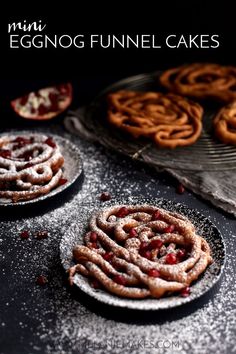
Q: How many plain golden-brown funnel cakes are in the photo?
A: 3